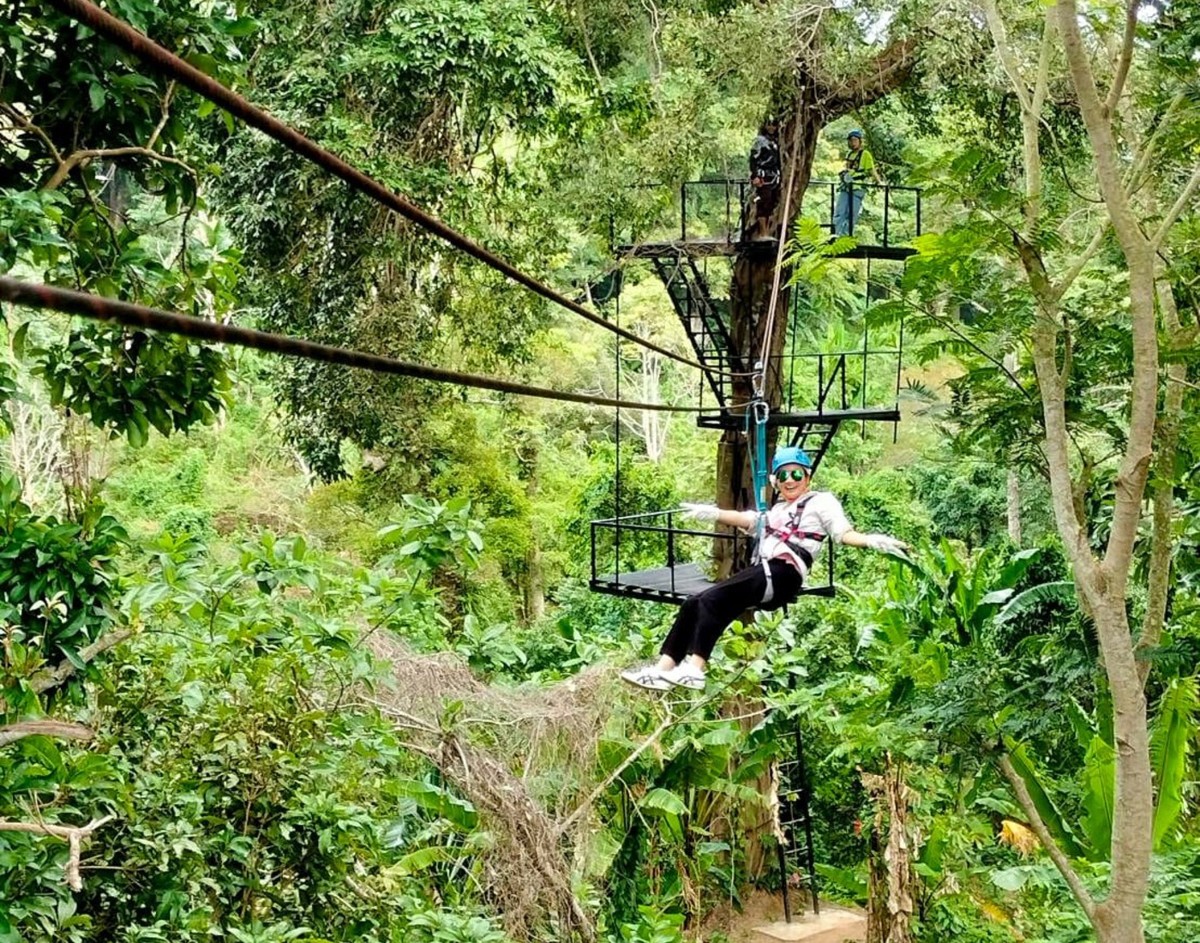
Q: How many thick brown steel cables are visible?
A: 2